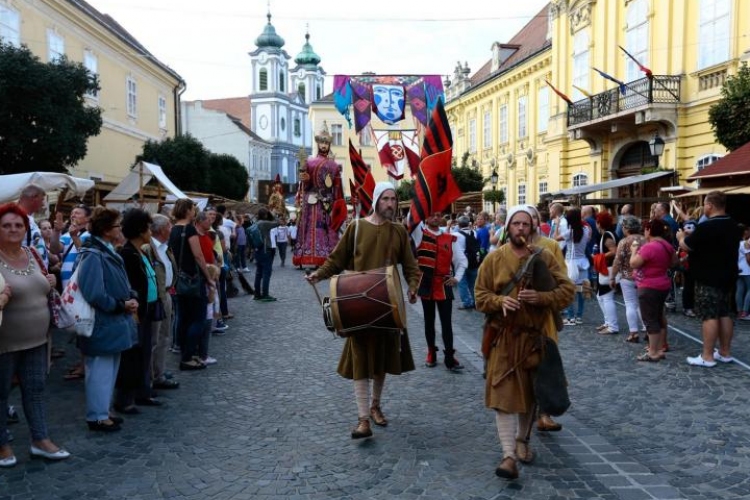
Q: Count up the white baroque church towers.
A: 2